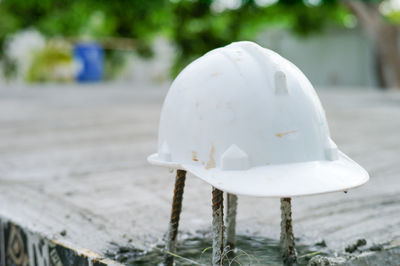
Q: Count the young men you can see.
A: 0